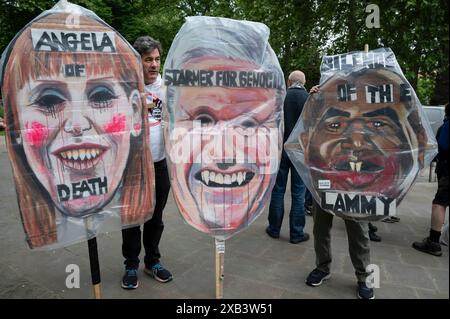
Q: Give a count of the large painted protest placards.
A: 3